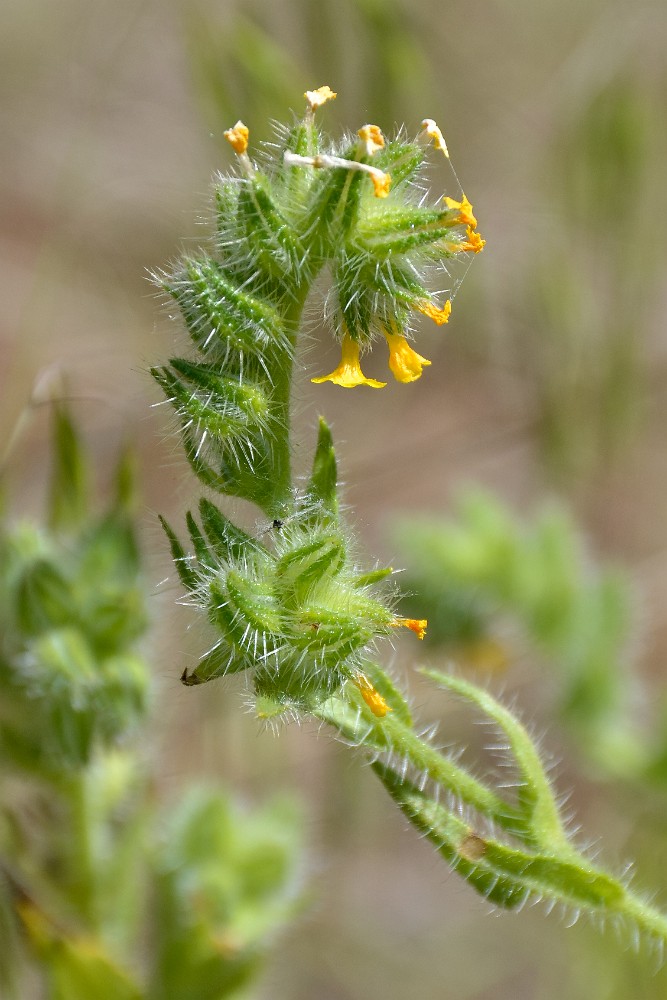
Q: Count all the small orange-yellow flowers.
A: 12